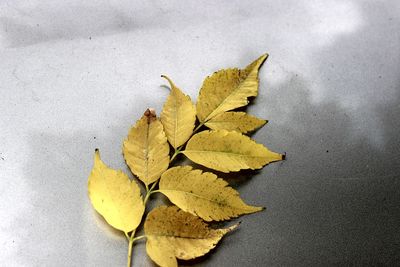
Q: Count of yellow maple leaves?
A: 8